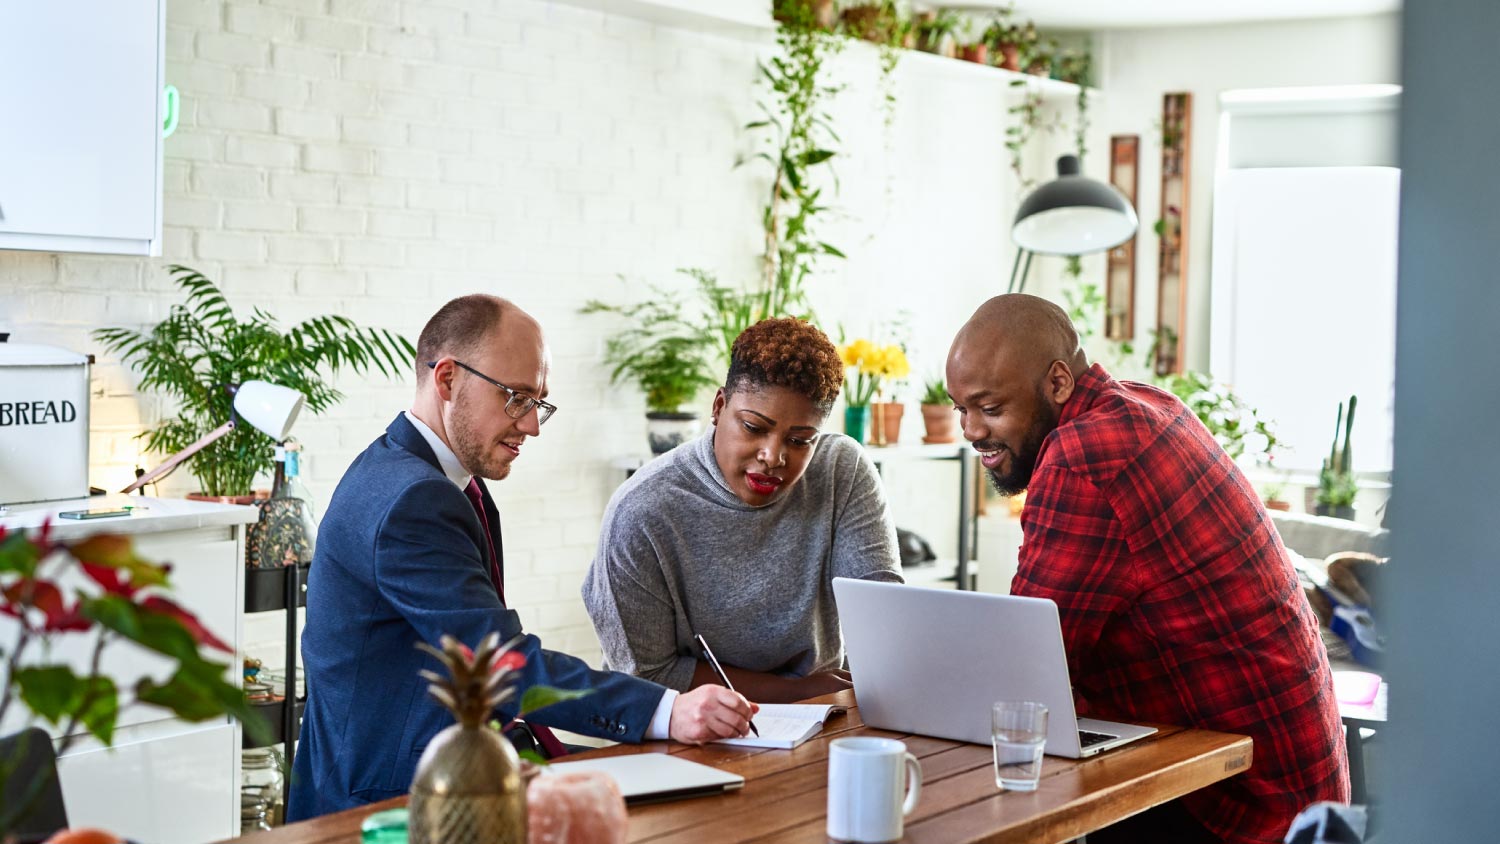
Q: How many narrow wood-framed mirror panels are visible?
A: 2